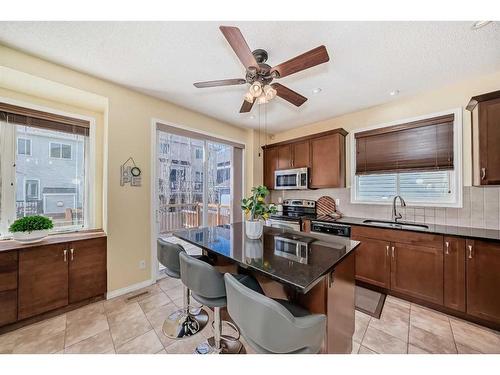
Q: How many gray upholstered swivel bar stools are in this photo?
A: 3